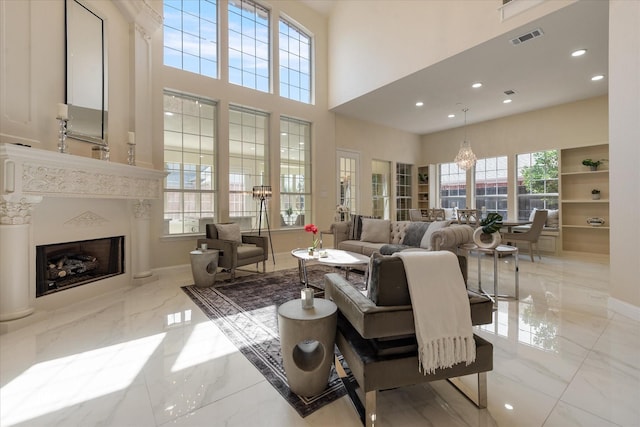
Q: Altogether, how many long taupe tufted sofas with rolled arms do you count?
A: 1